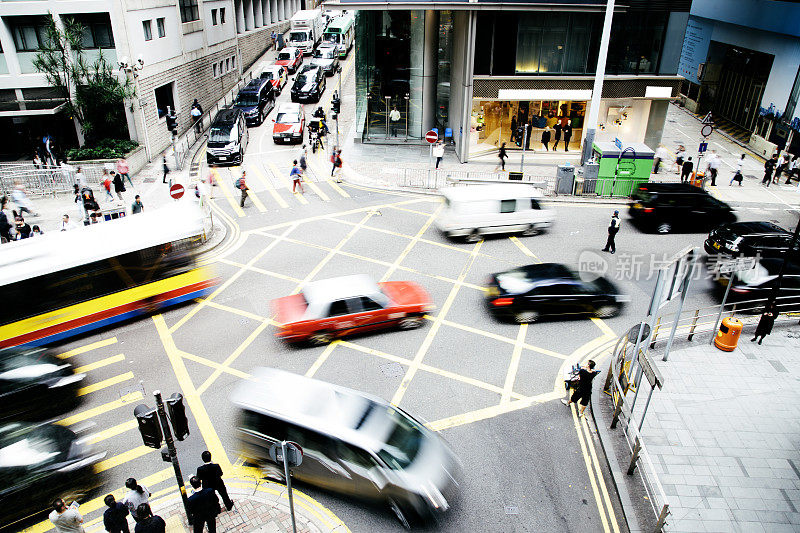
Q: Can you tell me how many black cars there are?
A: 9